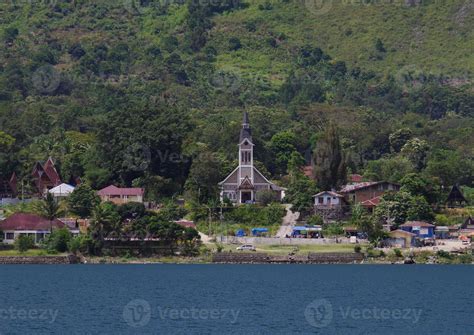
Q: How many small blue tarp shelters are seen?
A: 3